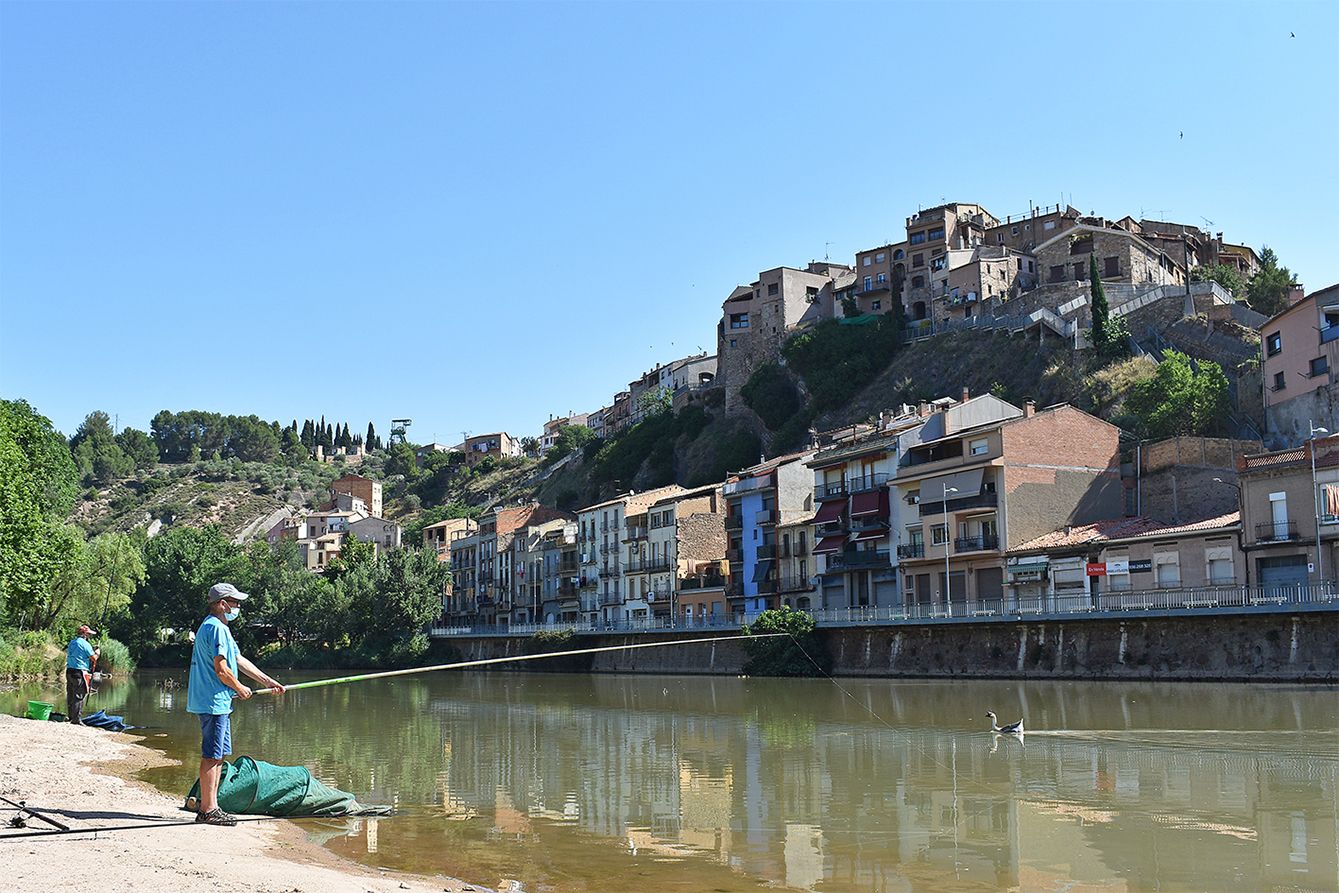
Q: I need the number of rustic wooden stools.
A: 0